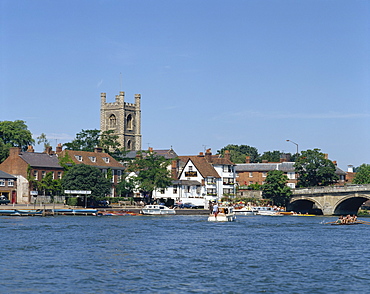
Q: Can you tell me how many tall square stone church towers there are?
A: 1